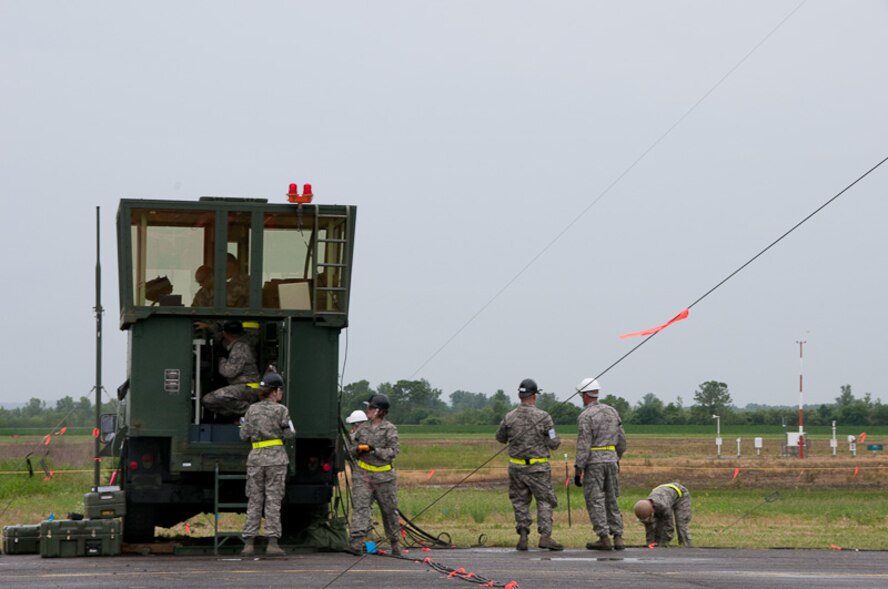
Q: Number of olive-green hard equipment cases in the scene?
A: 3